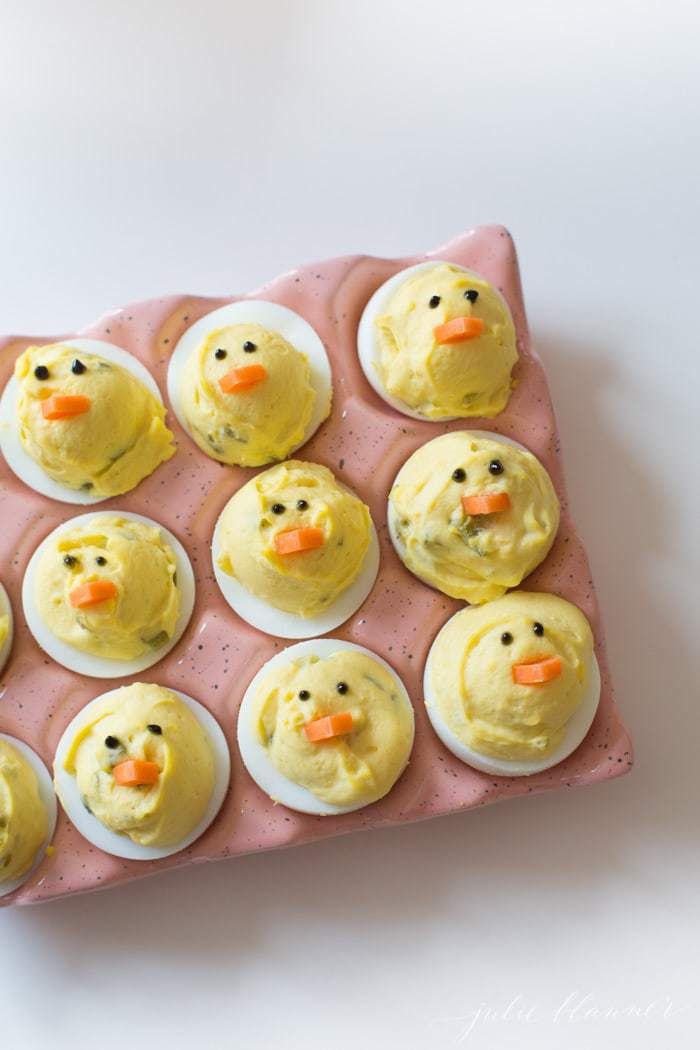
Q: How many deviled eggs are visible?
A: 11